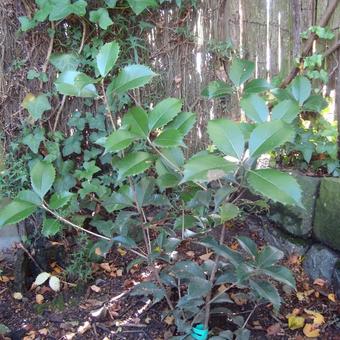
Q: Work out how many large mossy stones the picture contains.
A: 2